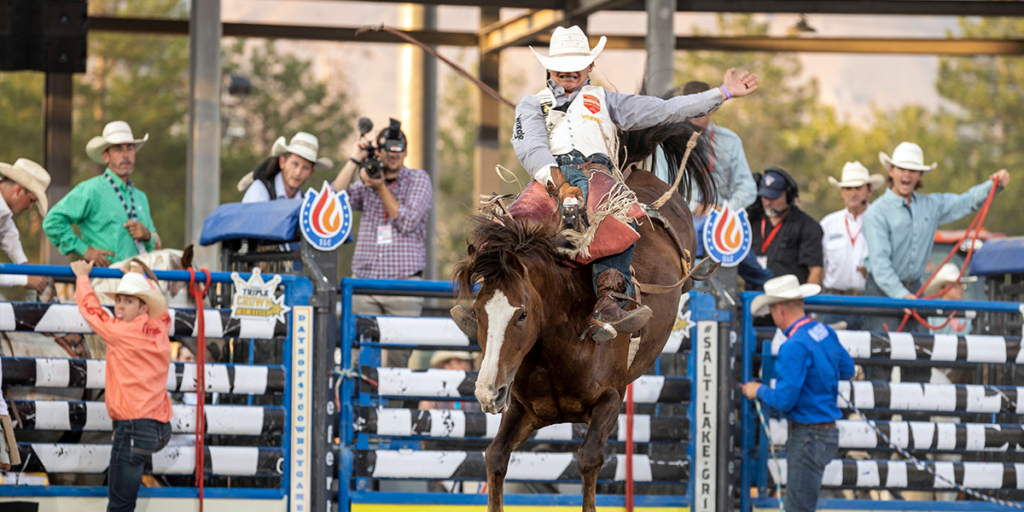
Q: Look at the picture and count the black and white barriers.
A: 12